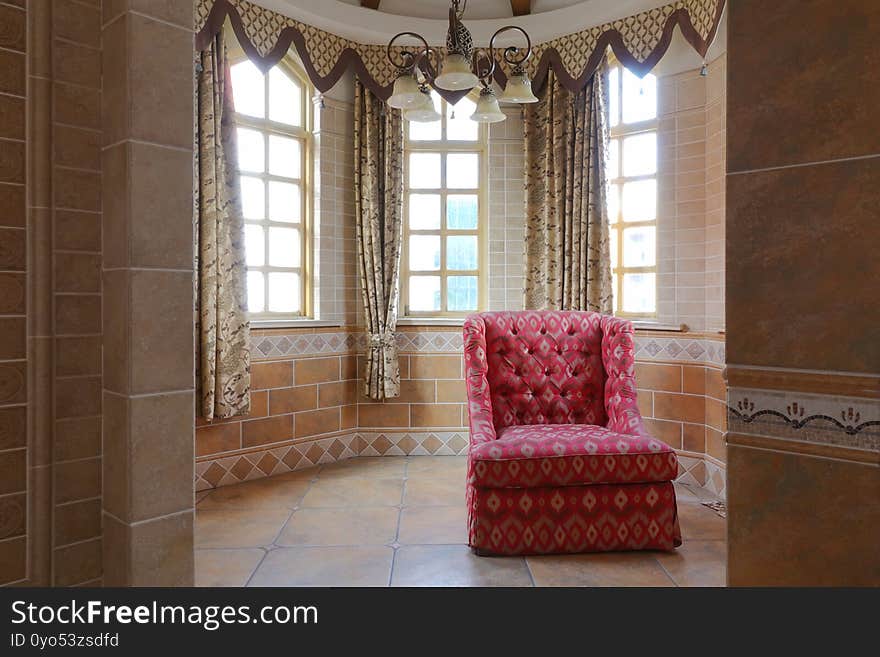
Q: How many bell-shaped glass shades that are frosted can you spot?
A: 5